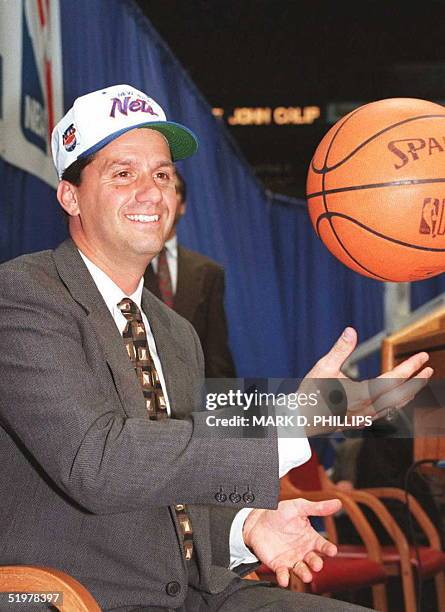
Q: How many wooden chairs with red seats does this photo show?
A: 2